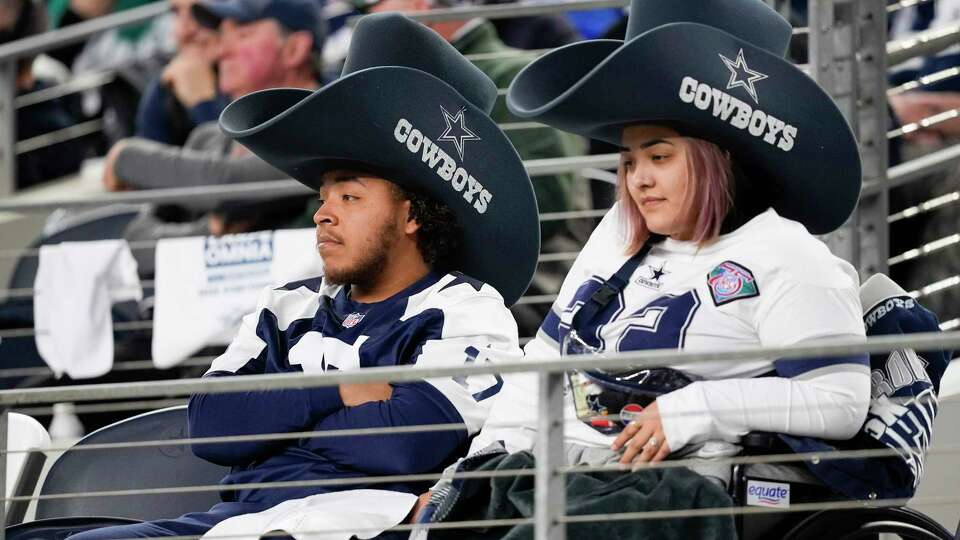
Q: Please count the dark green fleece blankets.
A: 1